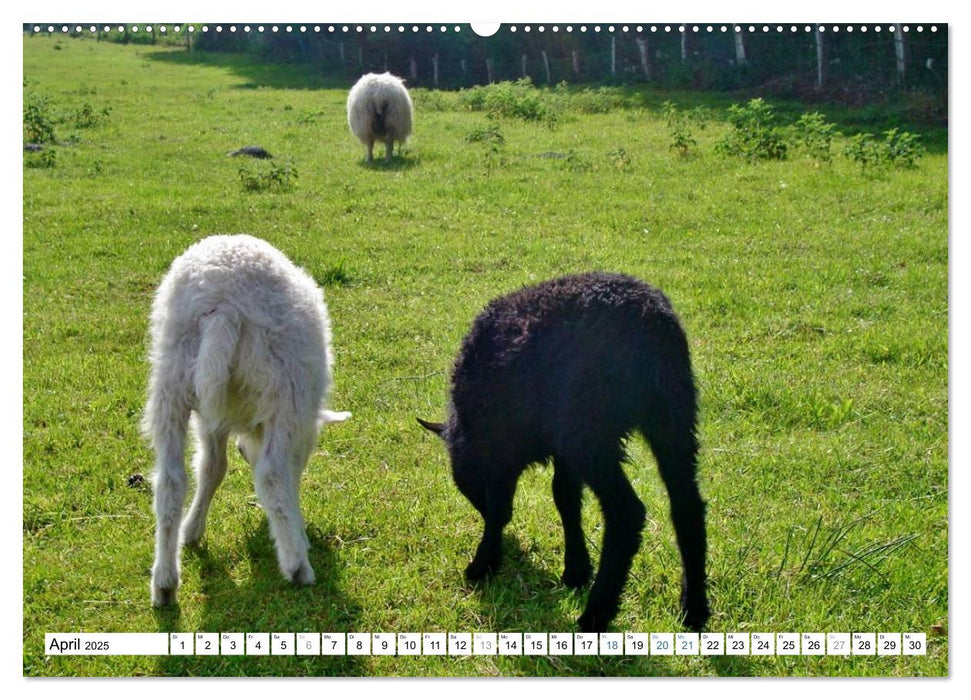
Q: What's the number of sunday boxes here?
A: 4